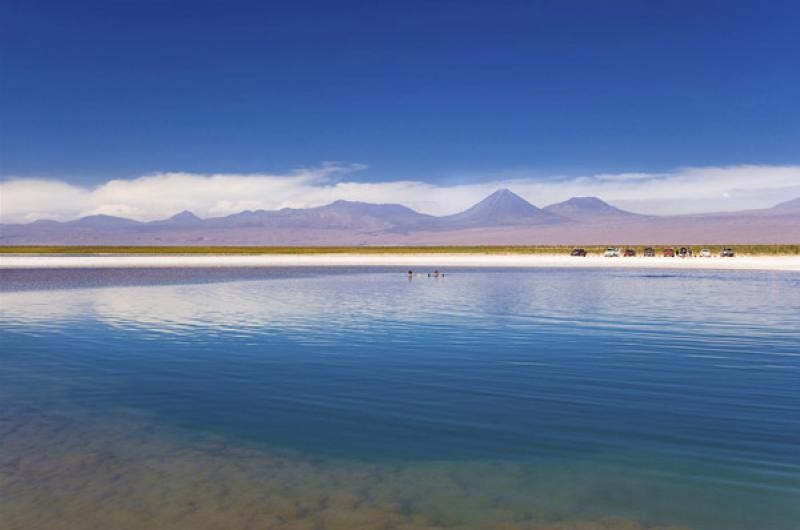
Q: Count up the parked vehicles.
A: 8